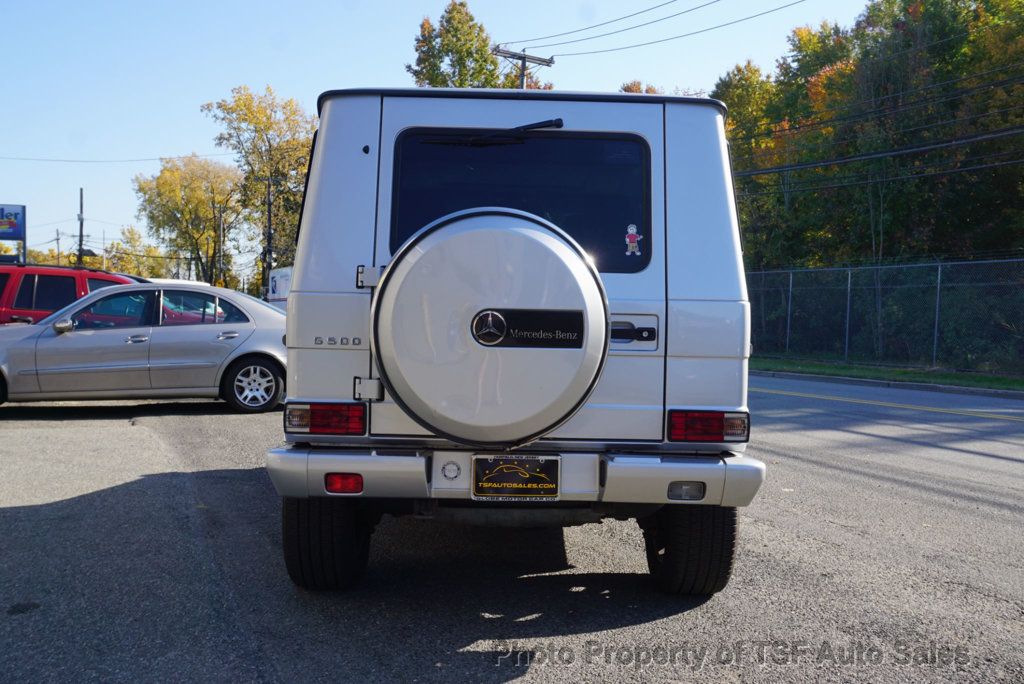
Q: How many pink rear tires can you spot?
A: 0